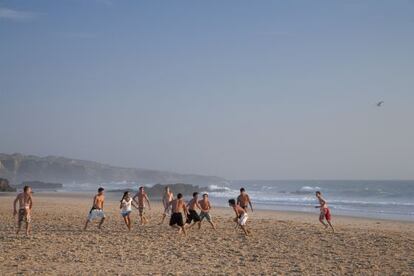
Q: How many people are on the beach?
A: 11